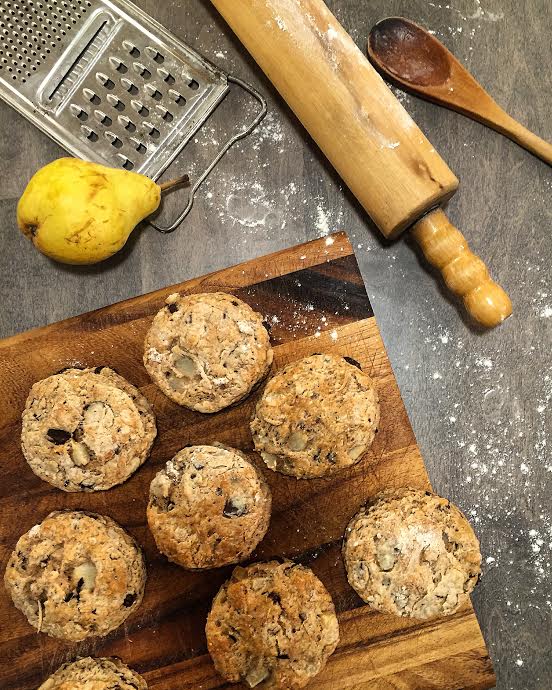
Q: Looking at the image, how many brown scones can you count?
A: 8